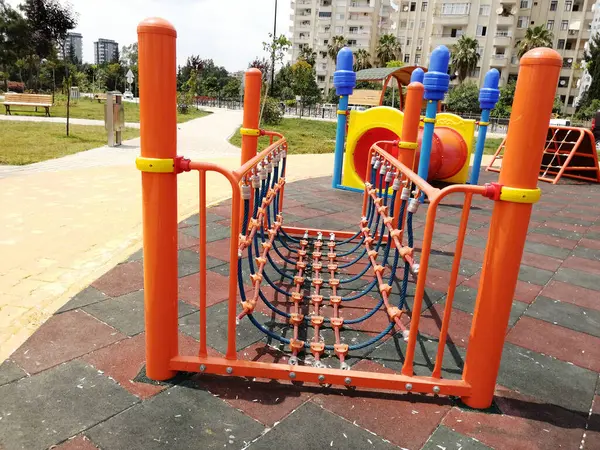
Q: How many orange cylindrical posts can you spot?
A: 4